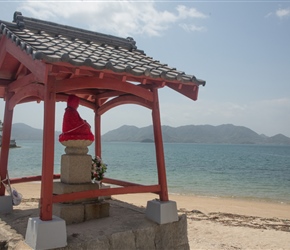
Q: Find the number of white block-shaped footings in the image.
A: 3